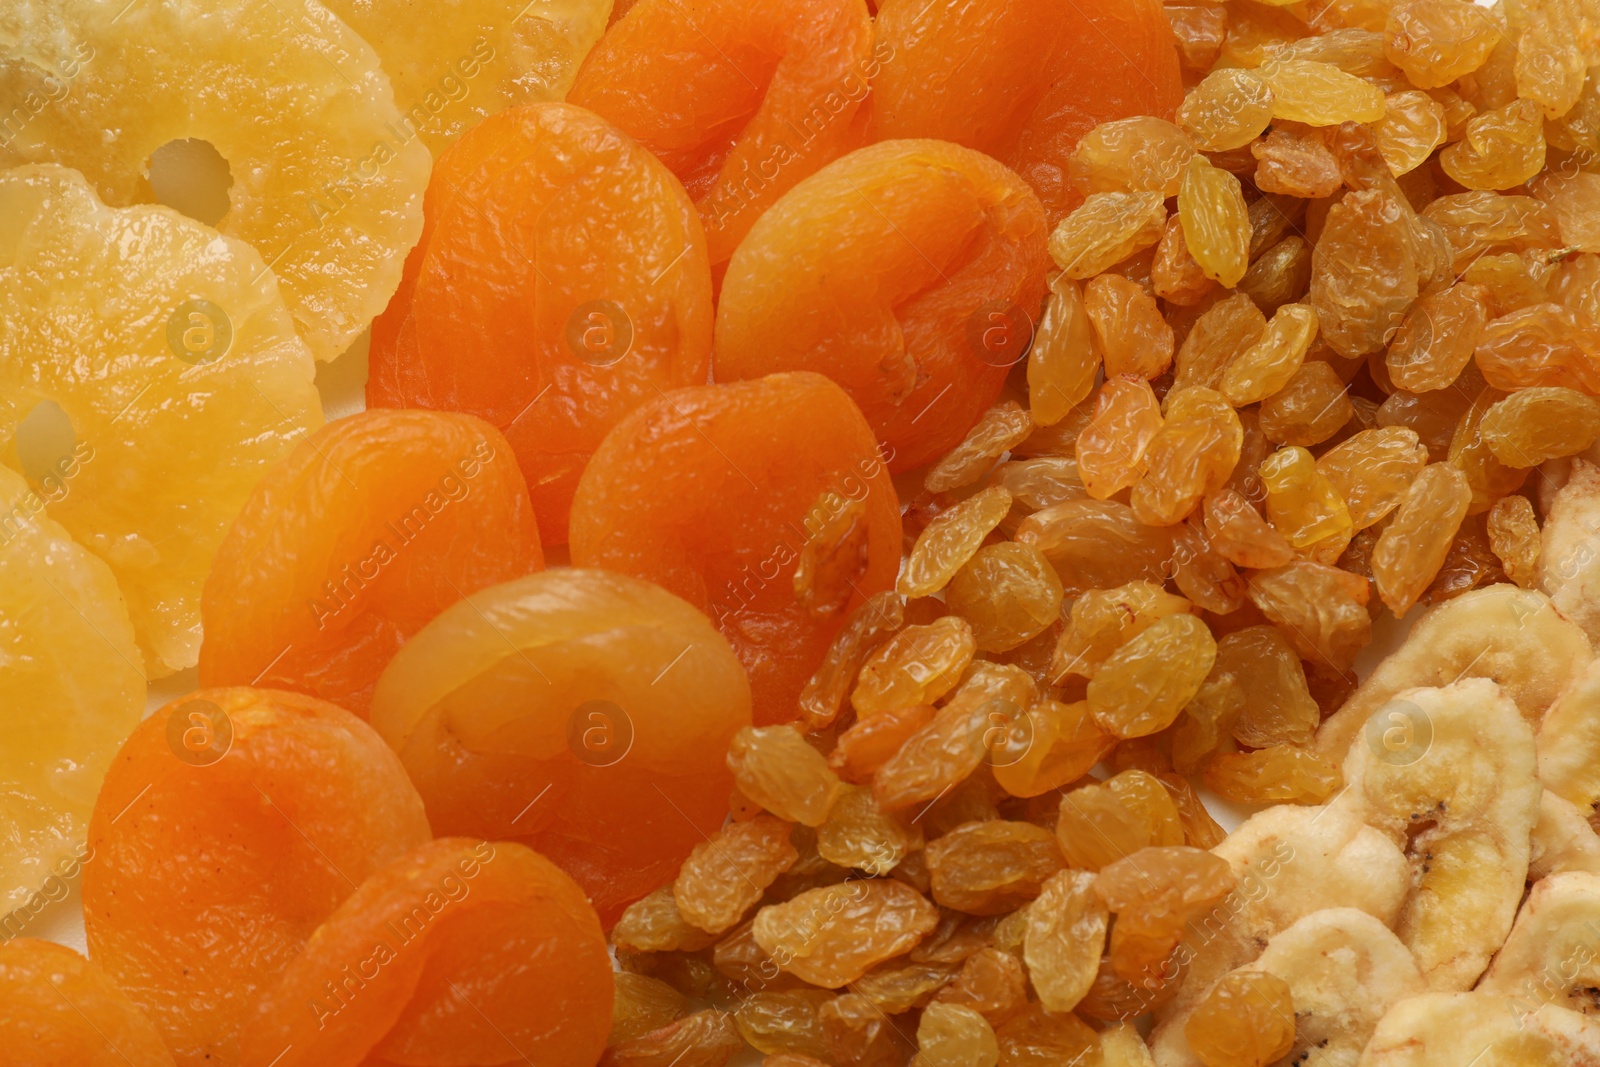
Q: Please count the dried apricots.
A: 10